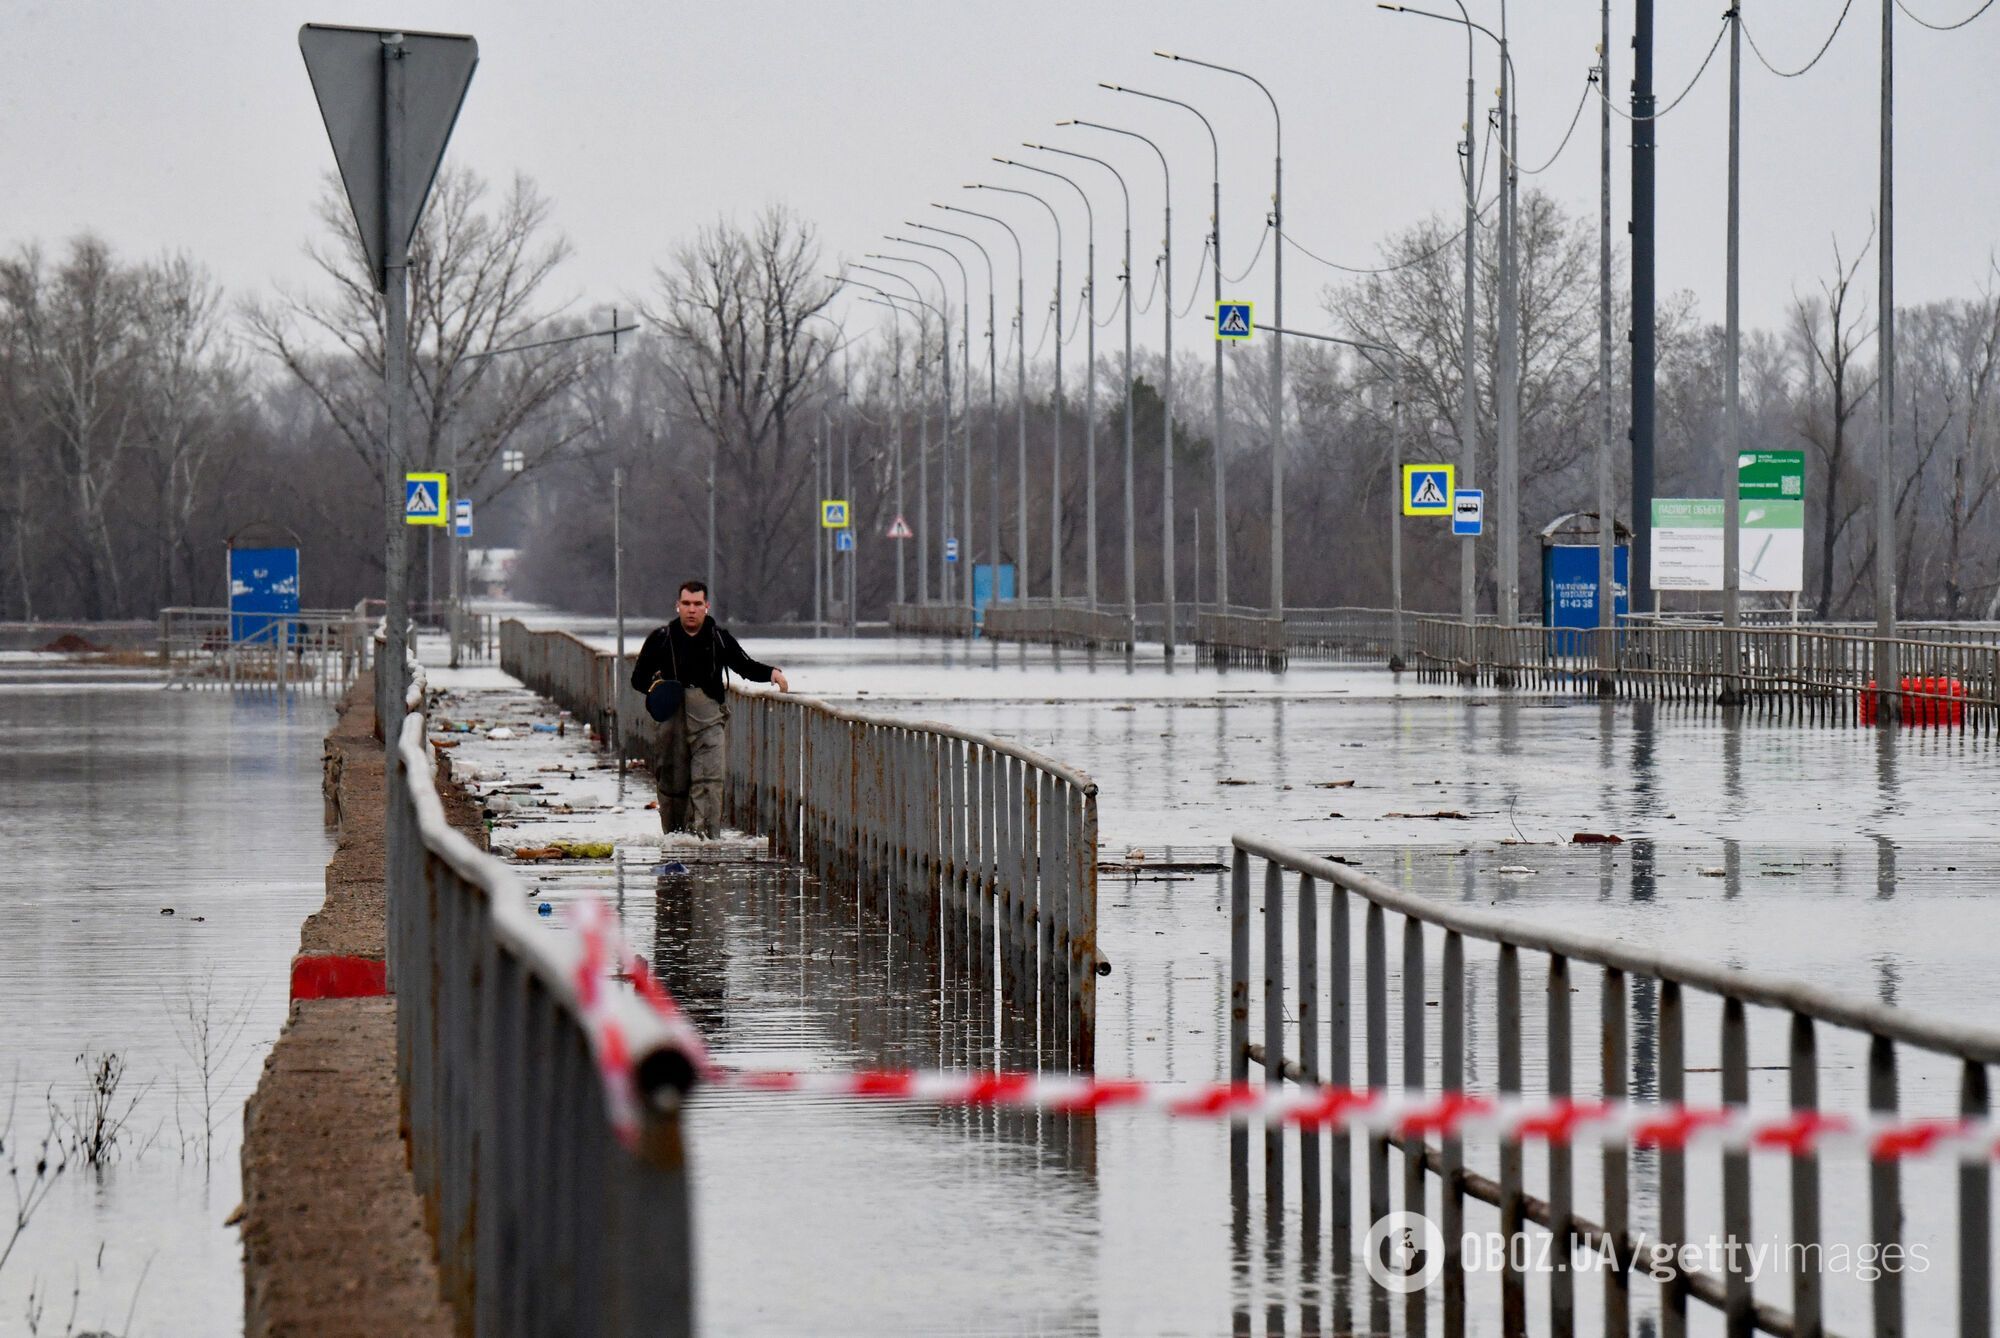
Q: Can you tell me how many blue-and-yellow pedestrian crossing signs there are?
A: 4